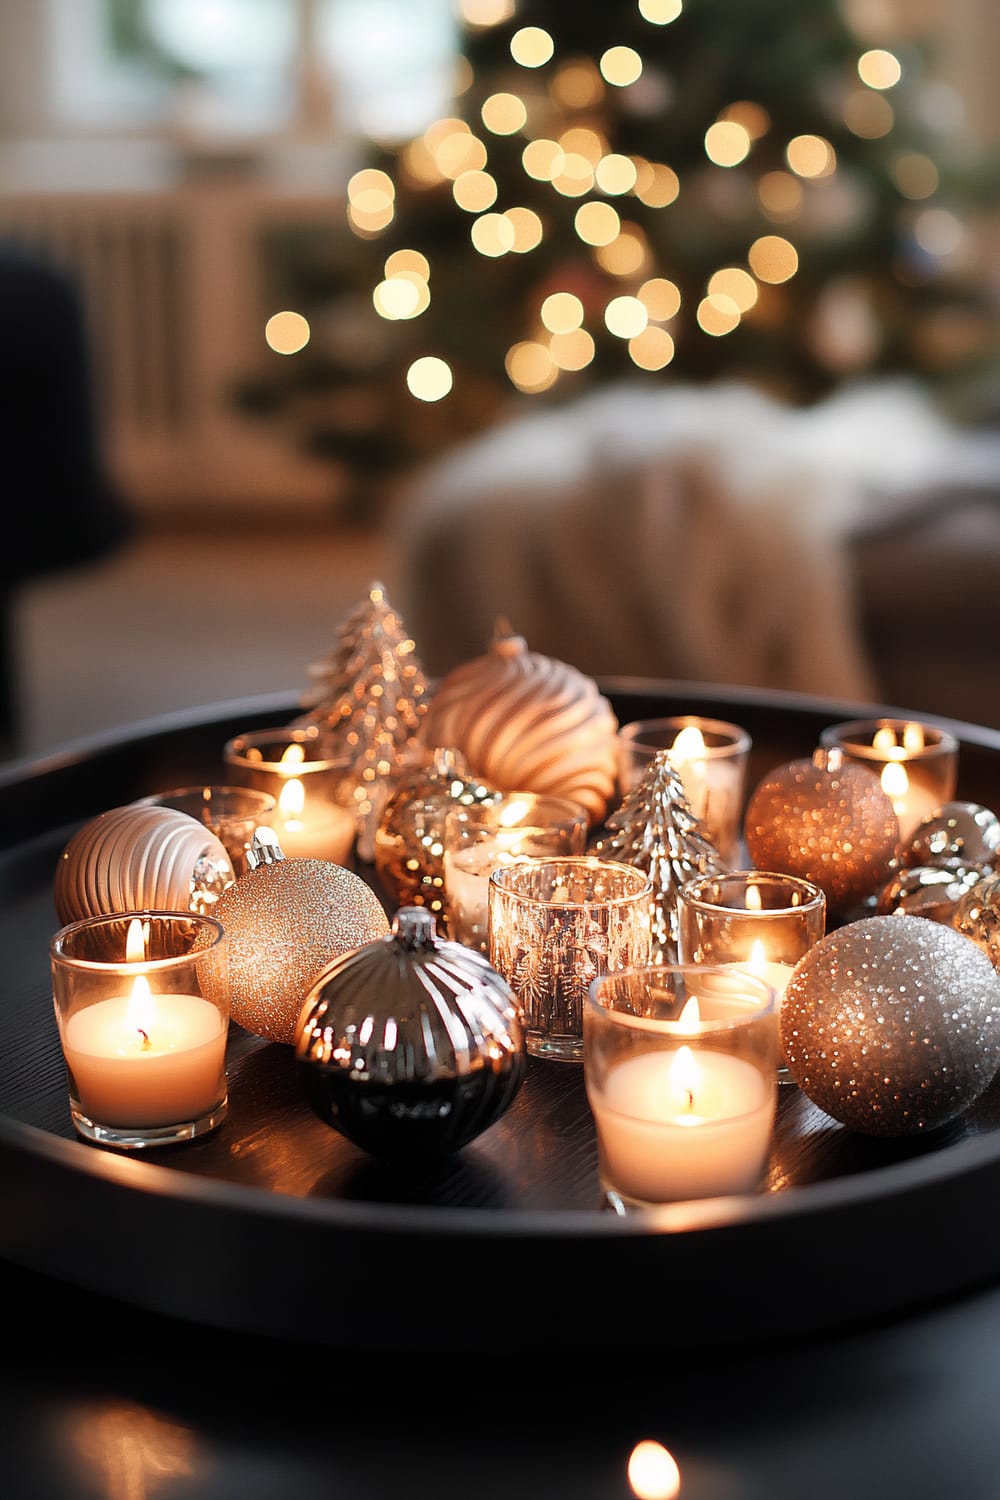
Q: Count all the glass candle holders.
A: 9